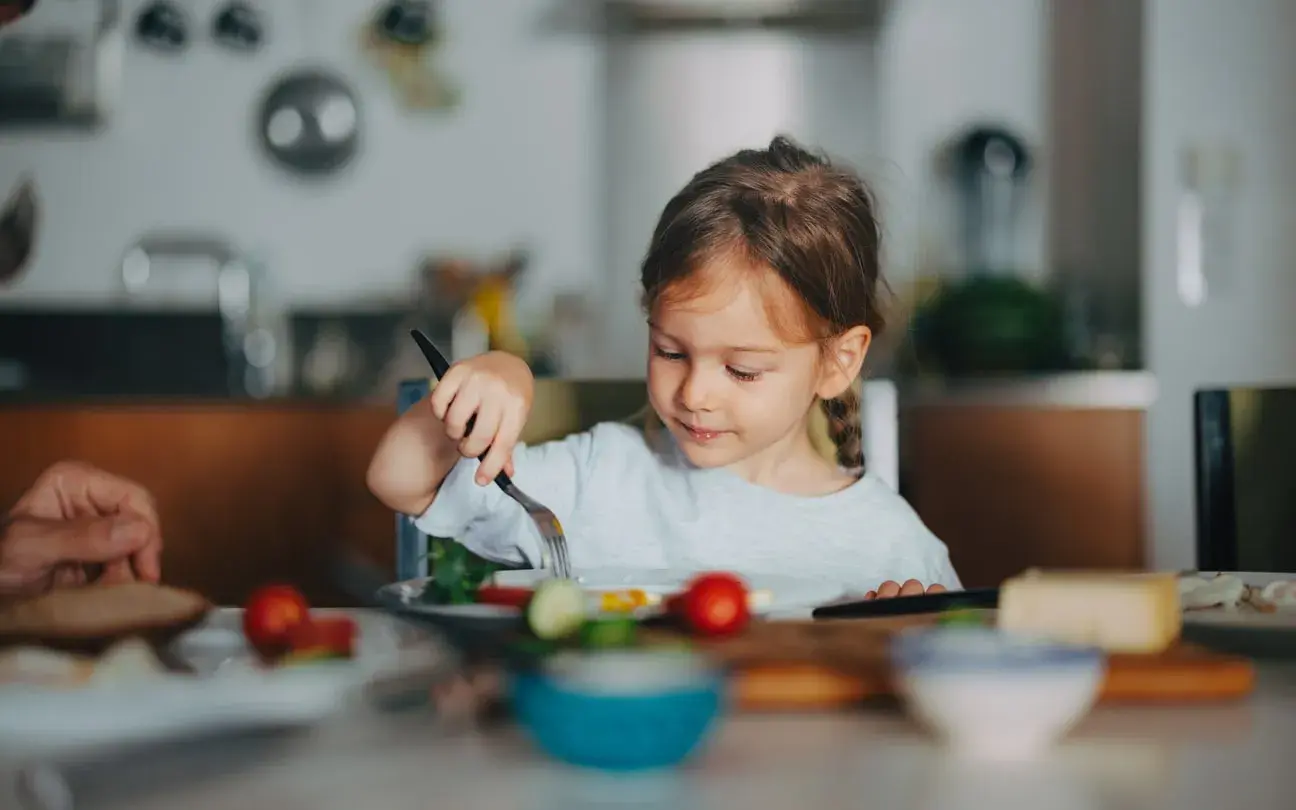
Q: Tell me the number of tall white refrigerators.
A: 1